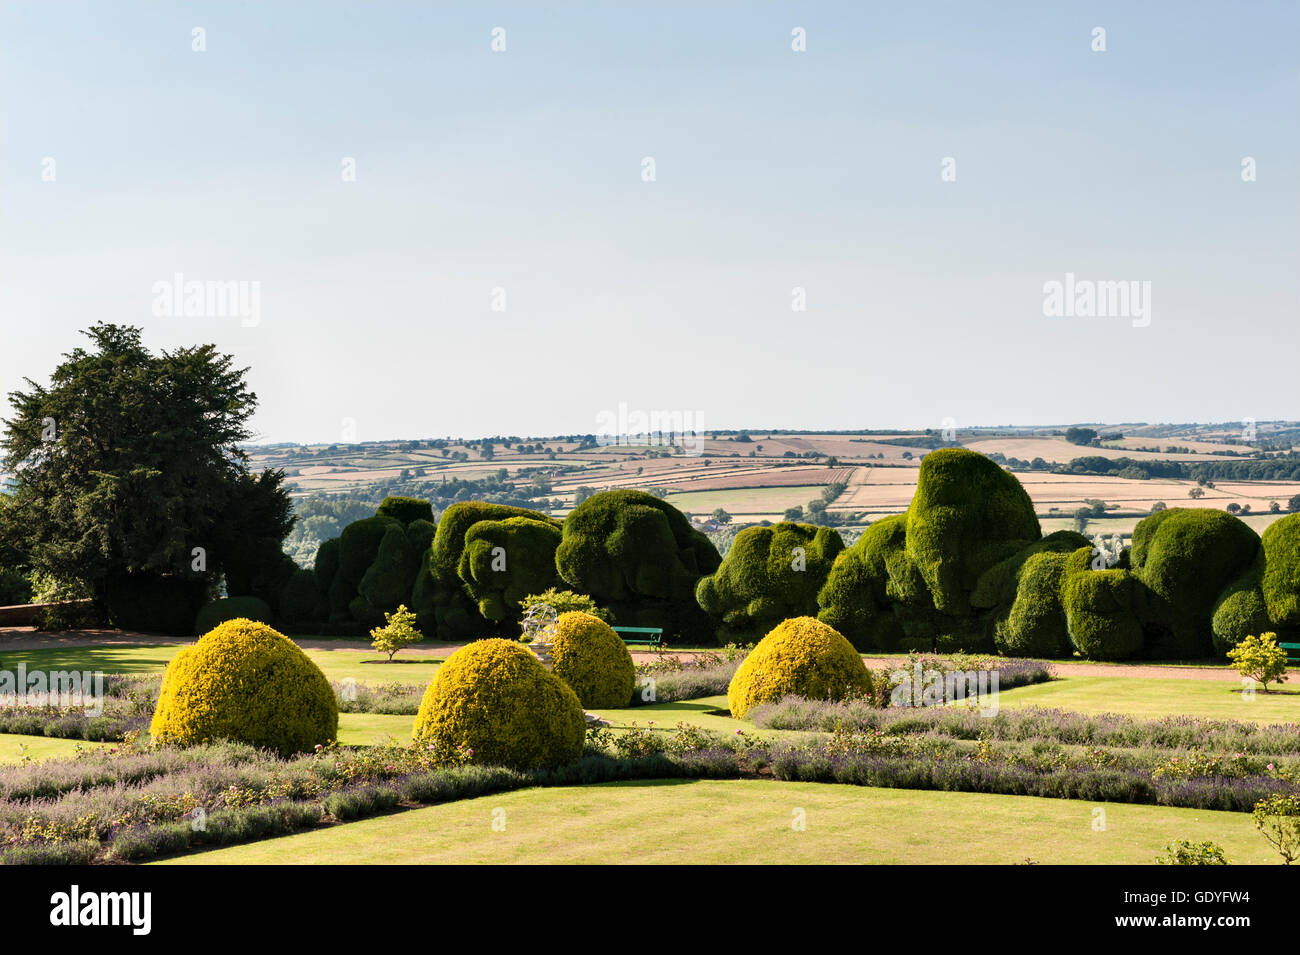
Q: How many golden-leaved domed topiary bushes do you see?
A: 4